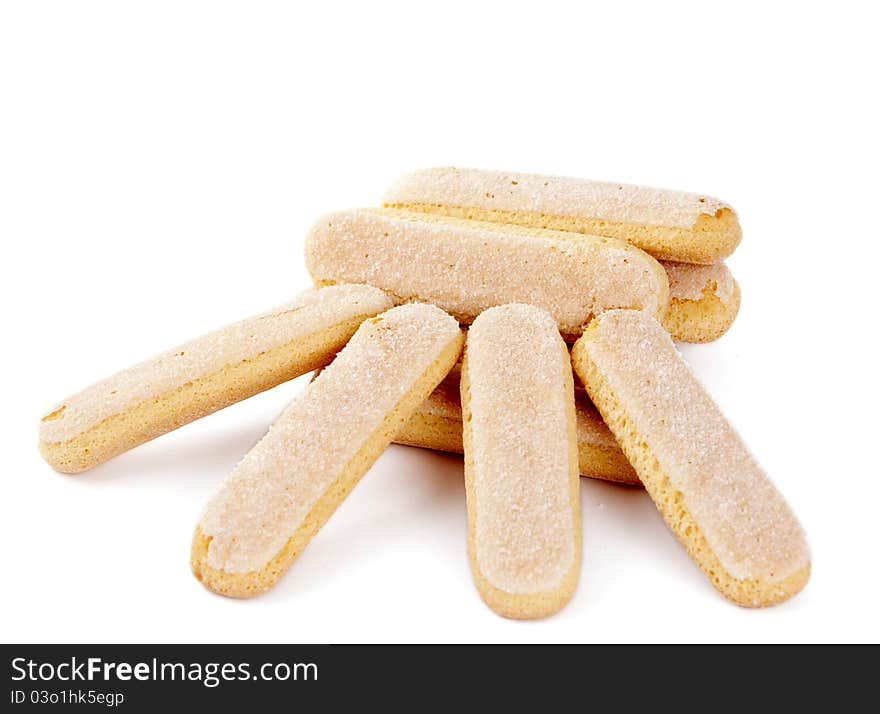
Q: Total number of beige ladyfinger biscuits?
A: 8